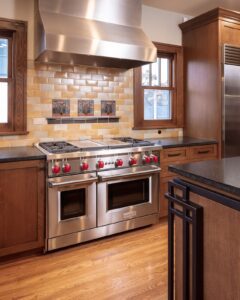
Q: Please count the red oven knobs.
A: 8